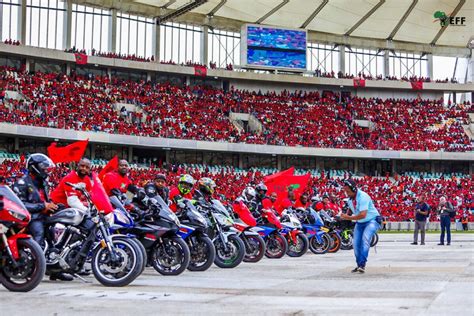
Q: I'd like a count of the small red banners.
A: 4